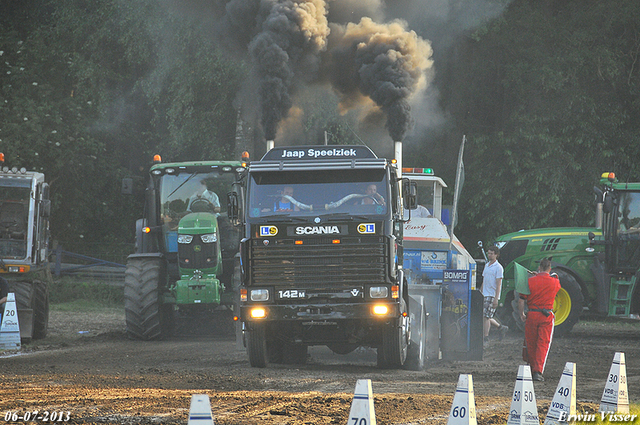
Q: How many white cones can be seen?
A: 7